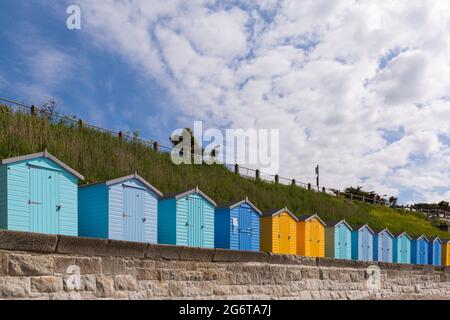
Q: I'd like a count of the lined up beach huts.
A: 13